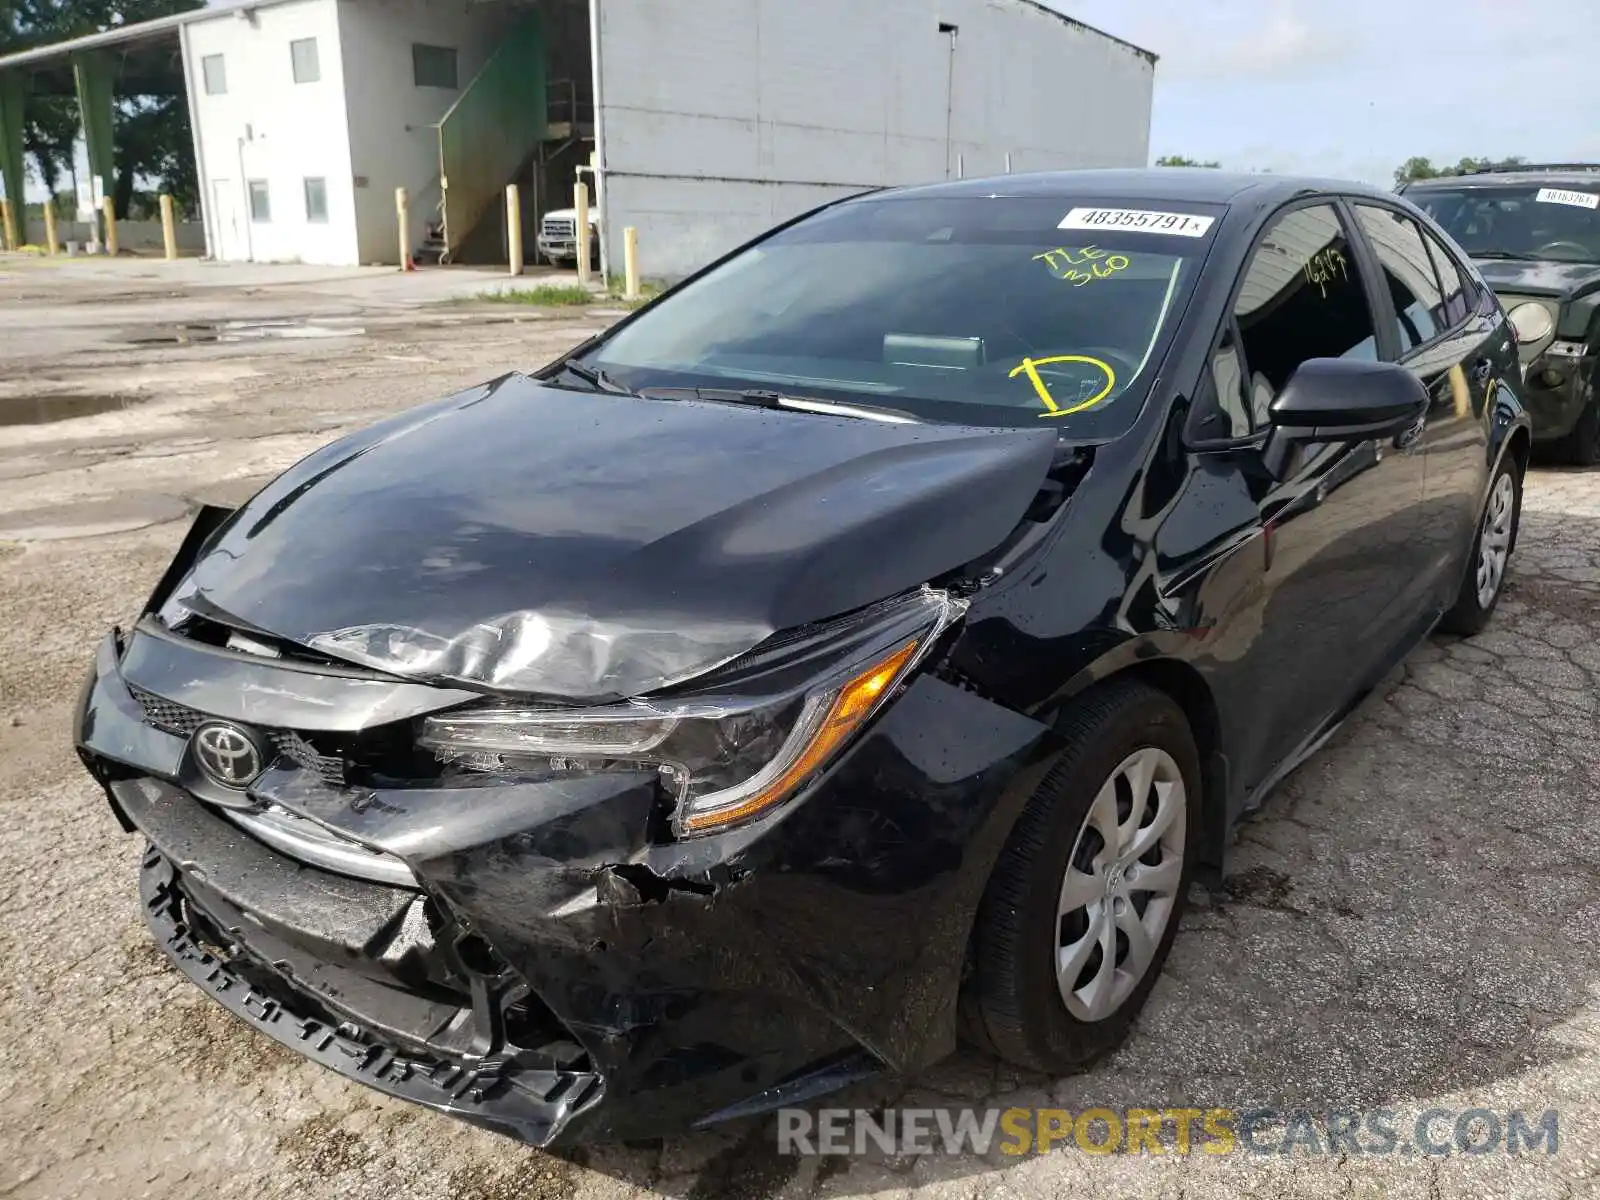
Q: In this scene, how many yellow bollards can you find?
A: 8